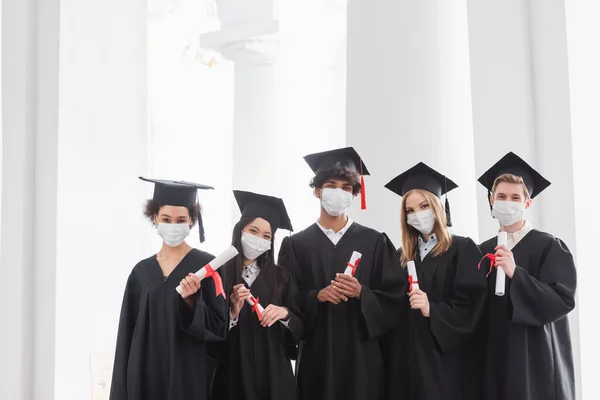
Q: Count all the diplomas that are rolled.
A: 5